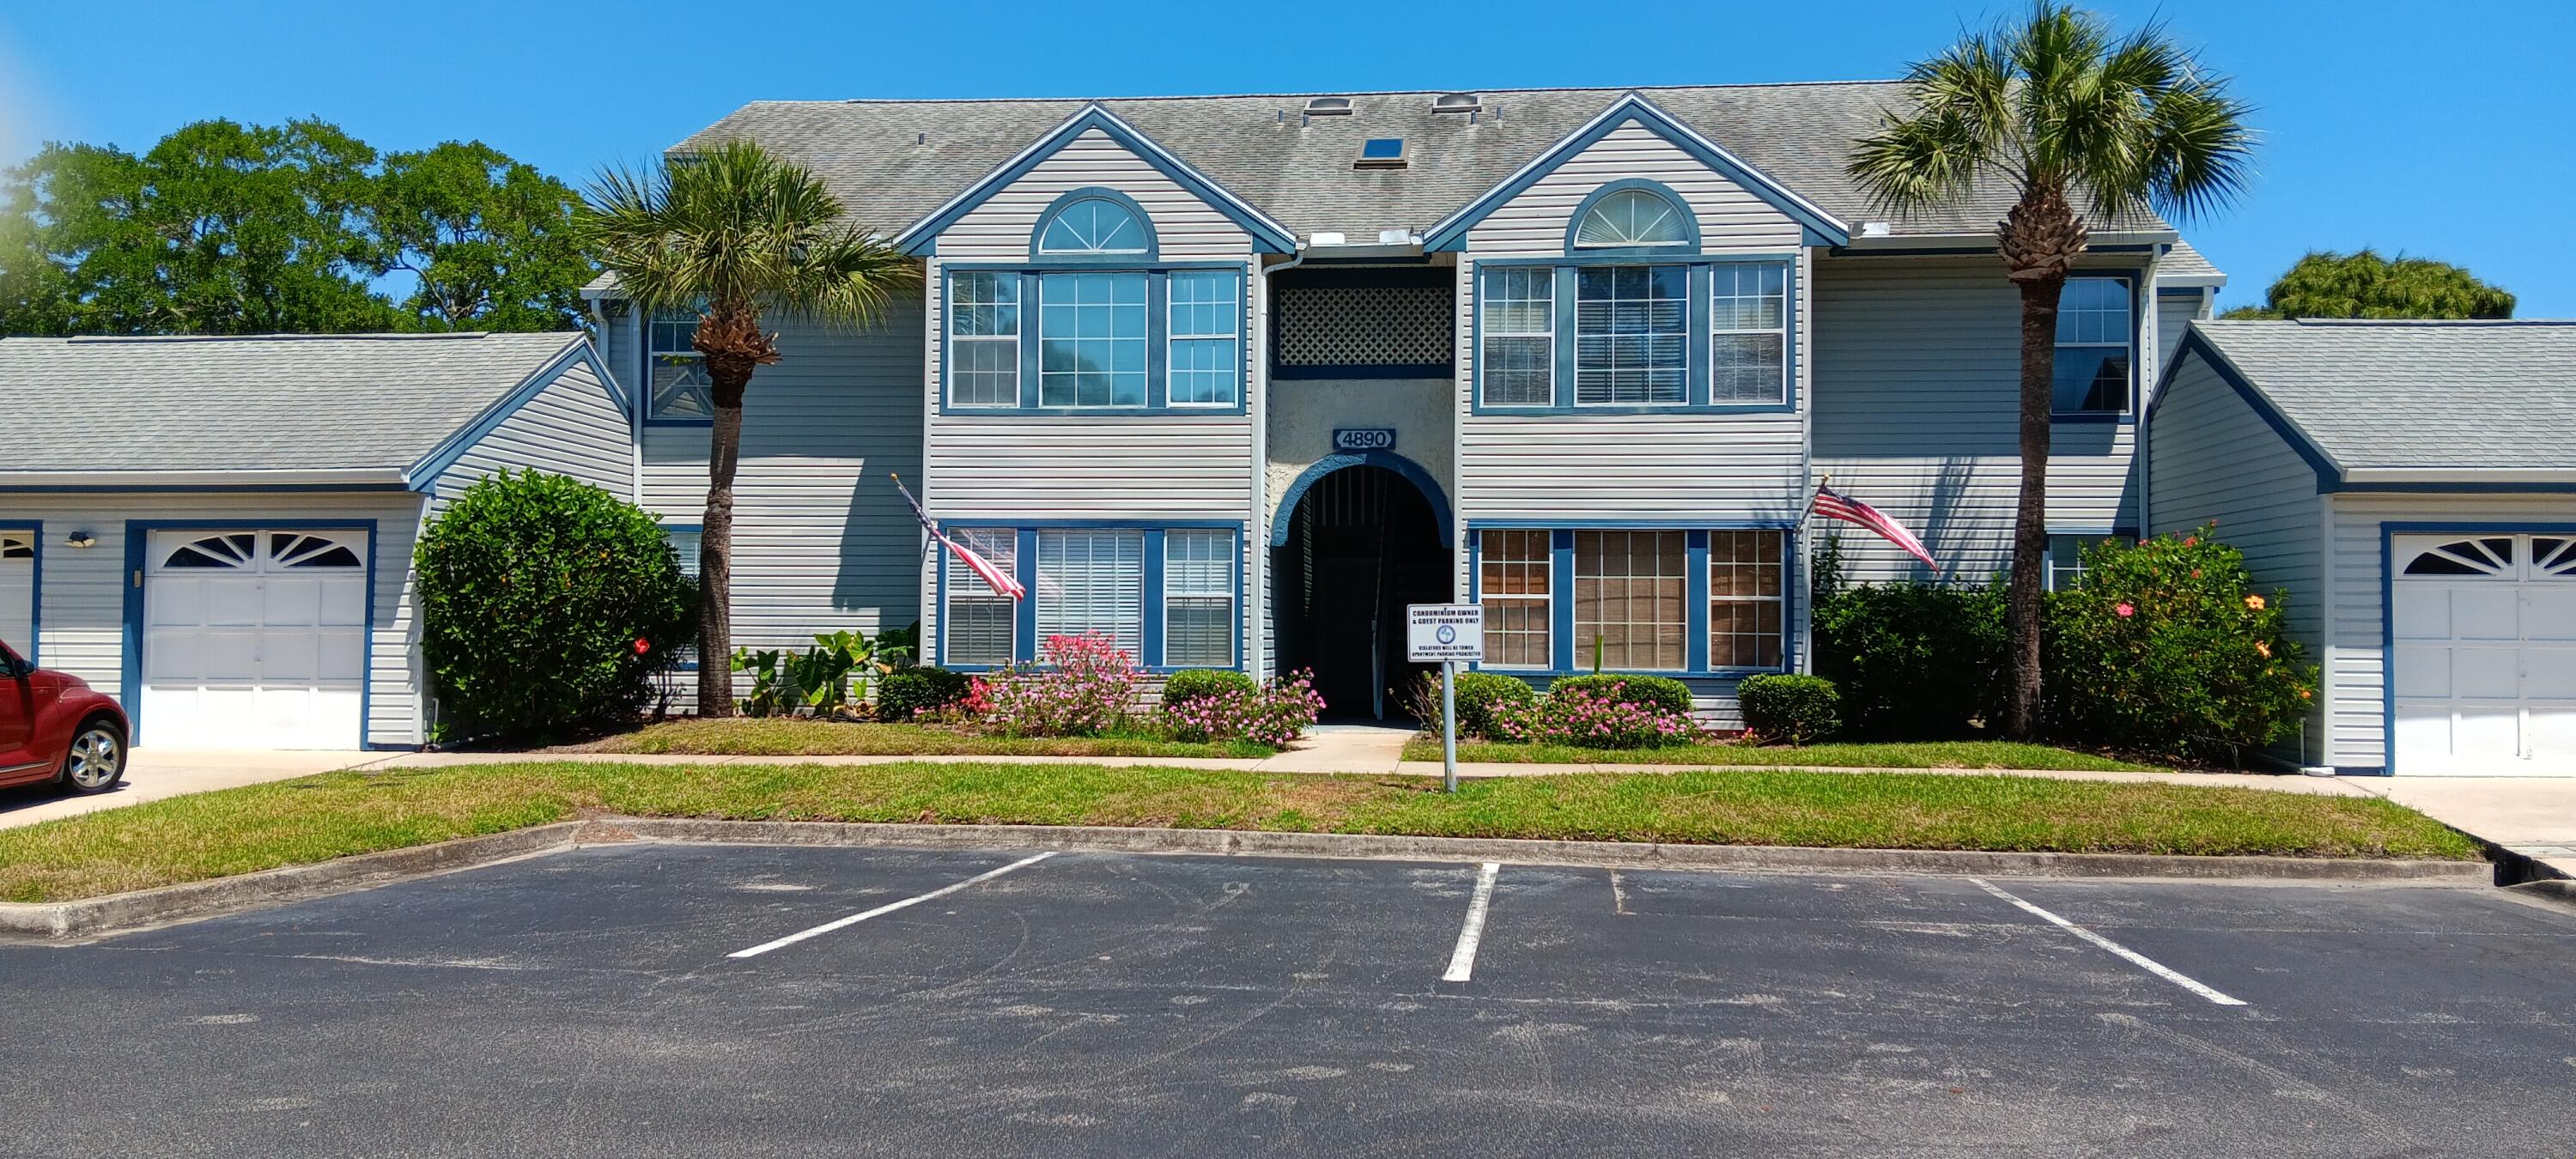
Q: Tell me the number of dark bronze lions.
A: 0